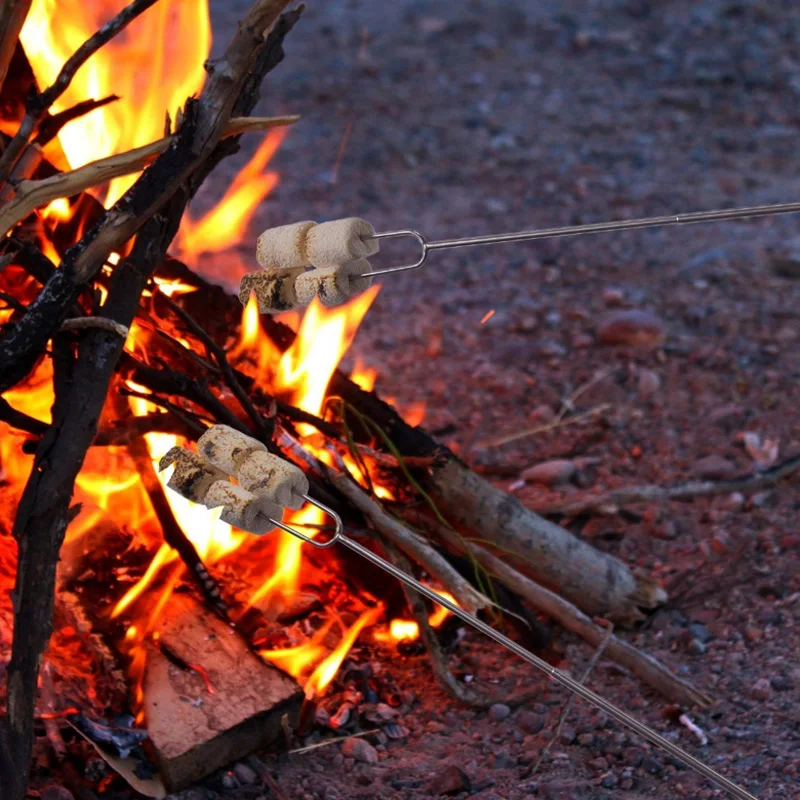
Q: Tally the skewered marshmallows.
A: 8